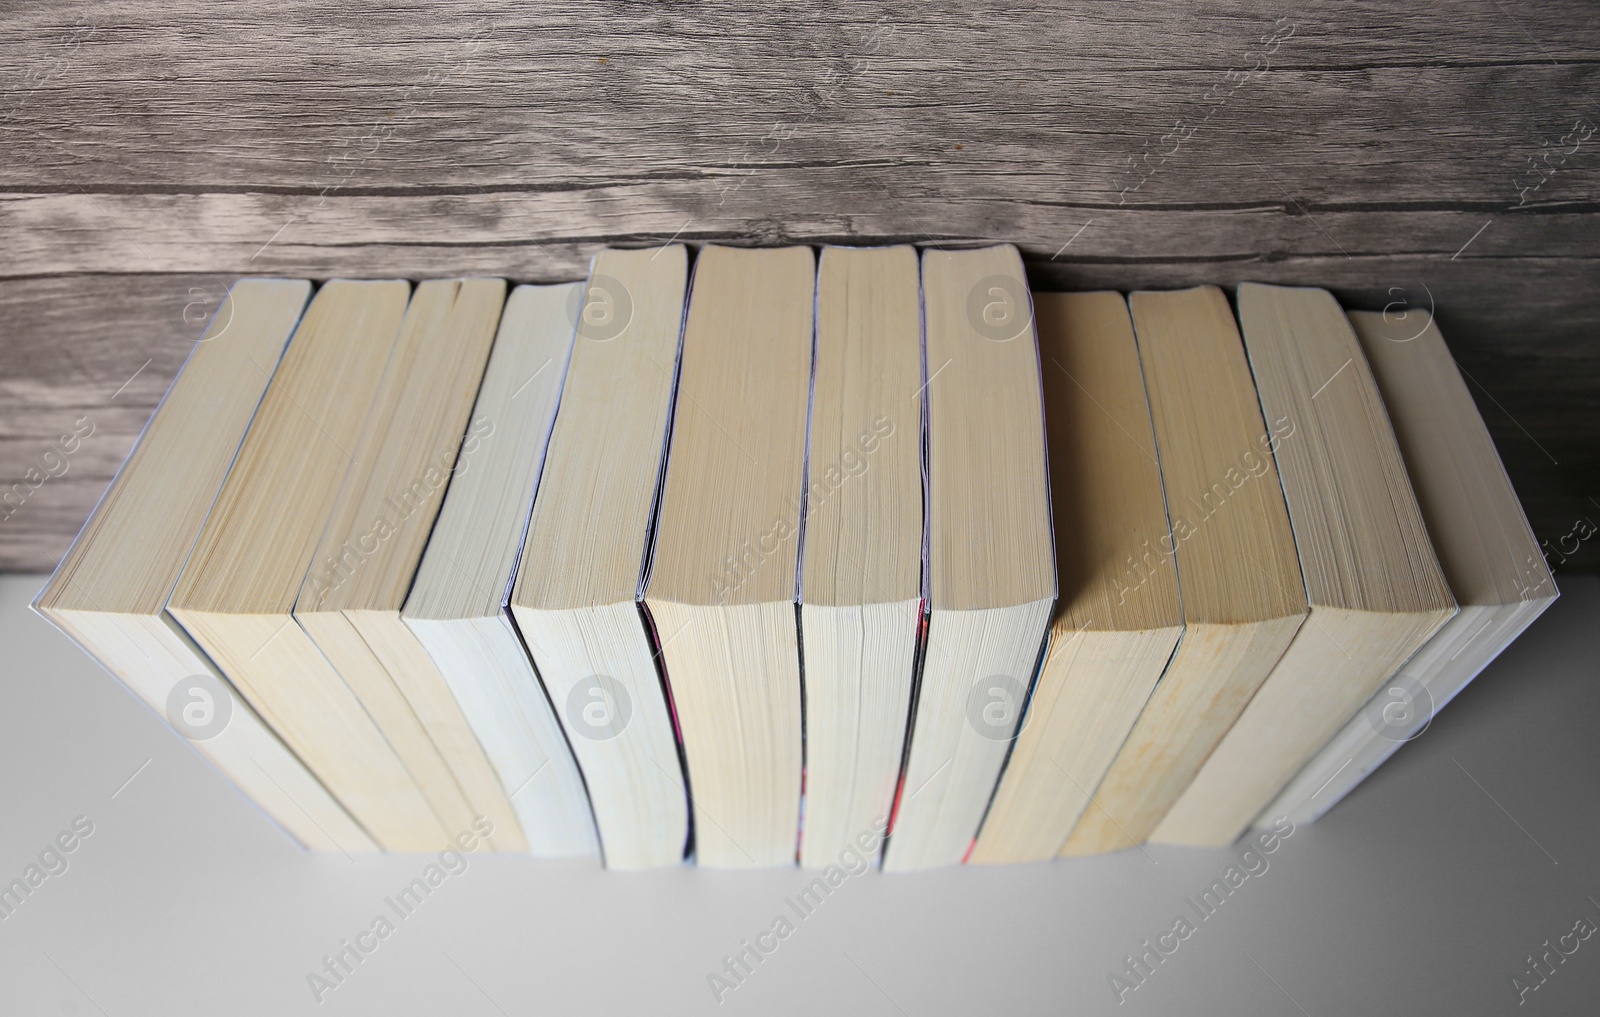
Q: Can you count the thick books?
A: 12